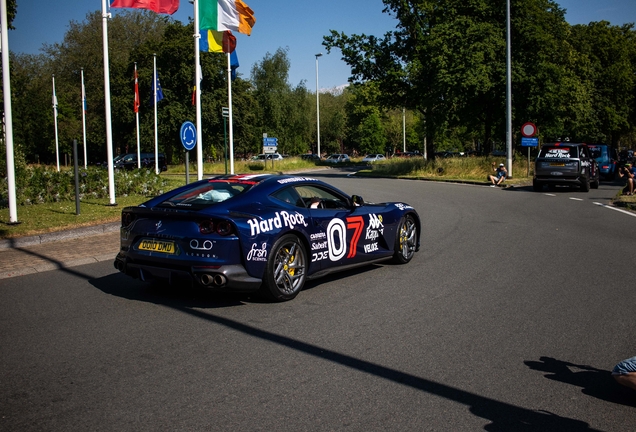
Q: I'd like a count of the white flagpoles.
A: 8